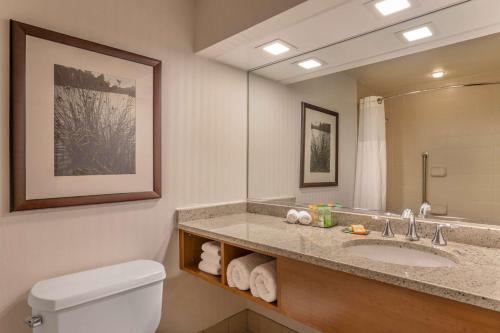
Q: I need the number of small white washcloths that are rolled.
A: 2